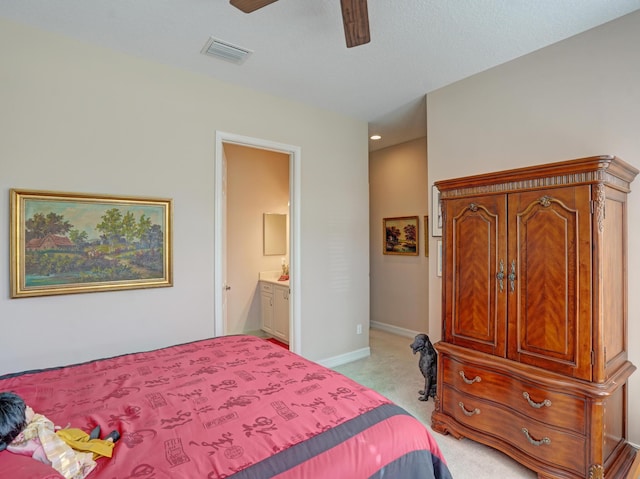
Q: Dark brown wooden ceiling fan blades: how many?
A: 2